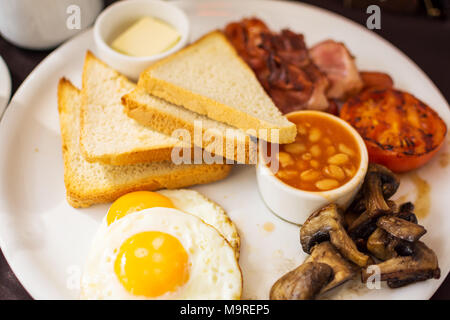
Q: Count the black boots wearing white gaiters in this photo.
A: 0